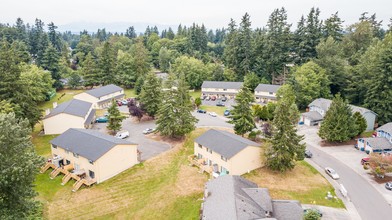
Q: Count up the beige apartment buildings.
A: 6